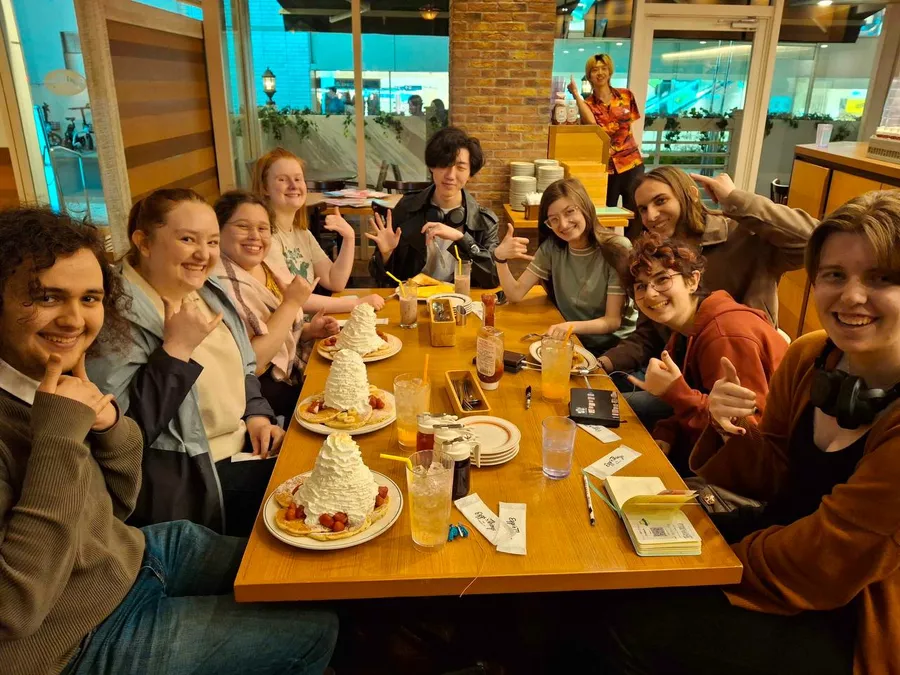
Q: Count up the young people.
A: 10